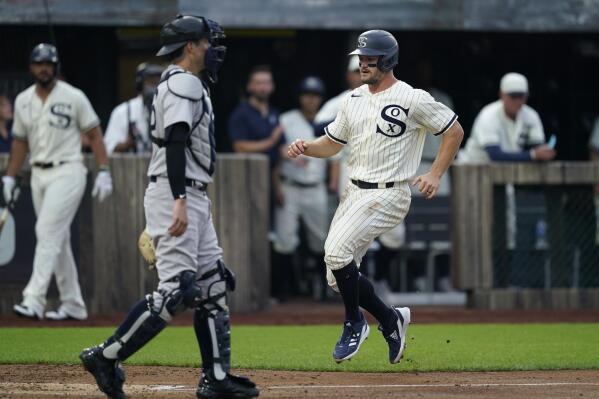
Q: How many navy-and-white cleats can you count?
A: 2